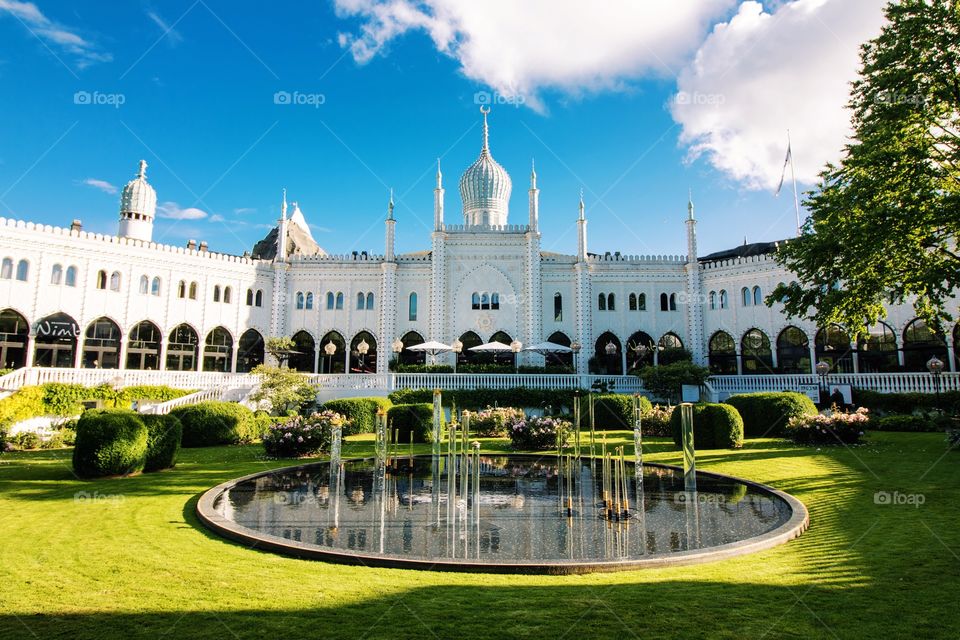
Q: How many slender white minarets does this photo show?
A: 6